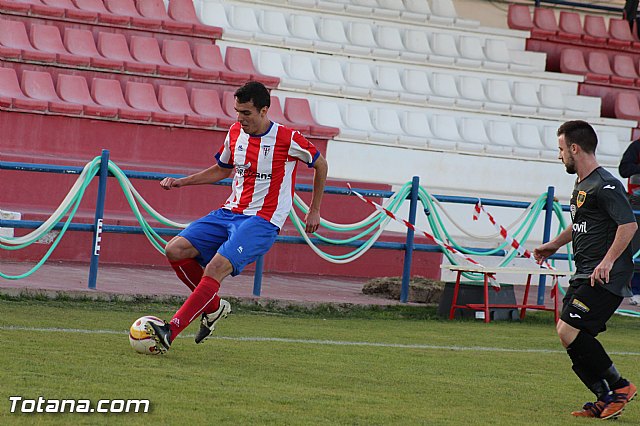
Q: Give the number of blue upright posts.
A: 4